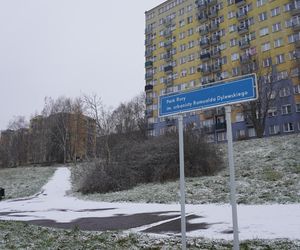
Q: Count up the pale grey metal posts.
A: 2